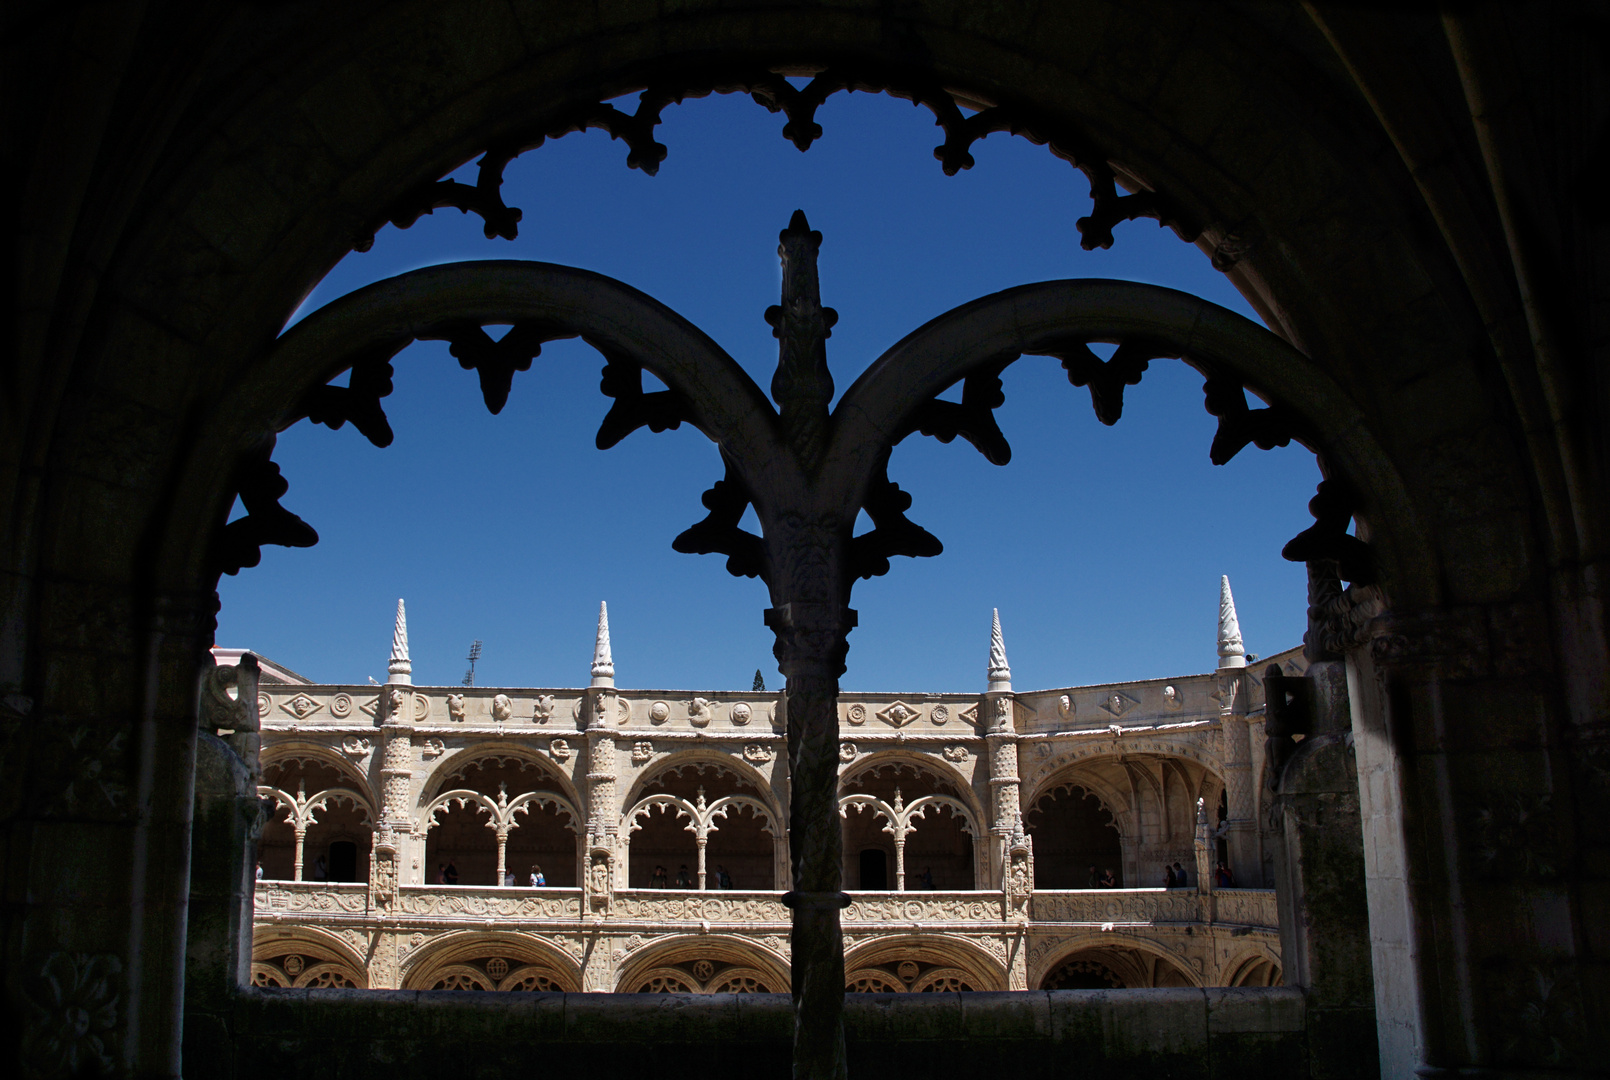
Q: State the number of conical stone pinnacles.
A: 4